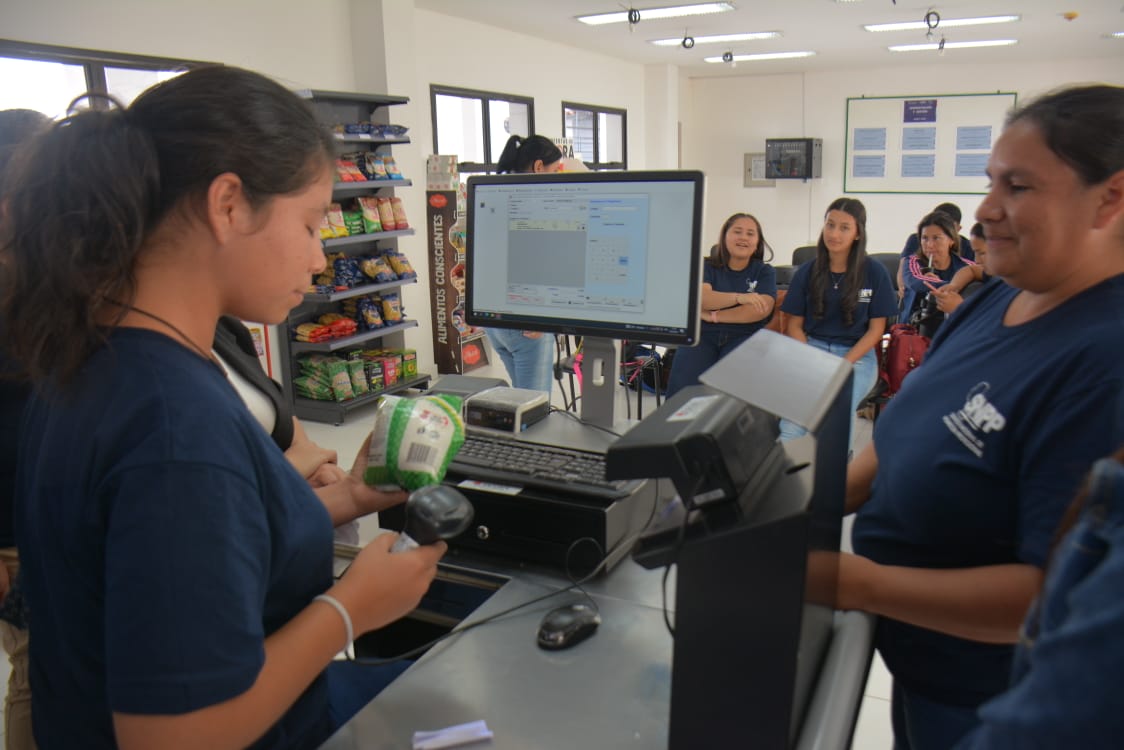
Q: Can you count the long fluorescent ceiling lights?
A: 5